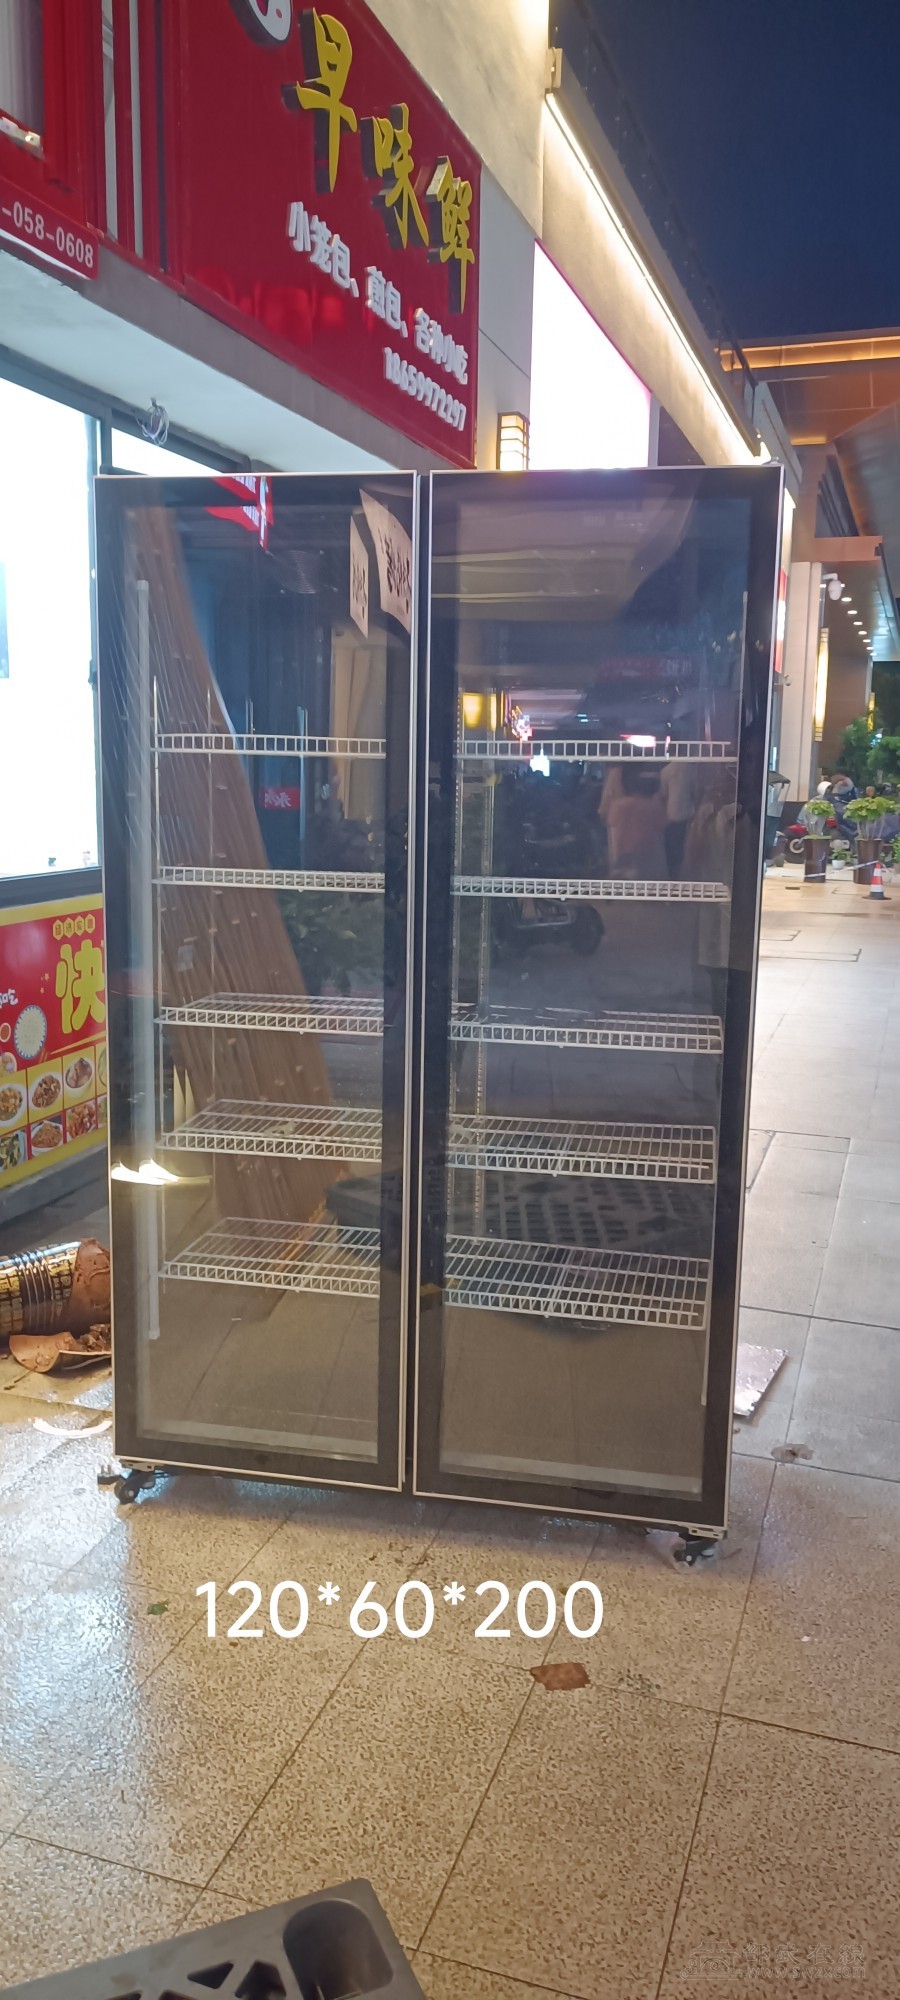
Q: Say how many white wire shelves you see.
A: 10